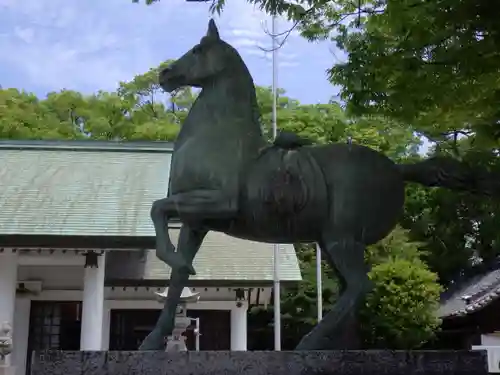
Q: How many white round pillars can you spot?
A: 3